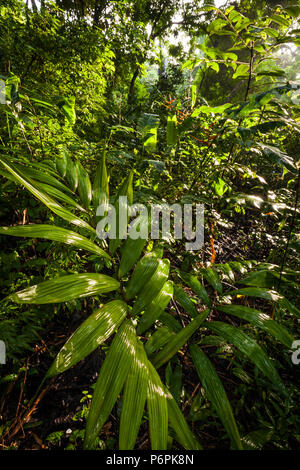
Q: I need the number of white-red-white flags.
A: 0